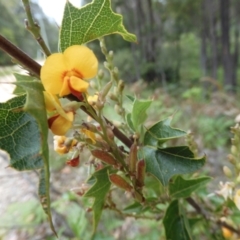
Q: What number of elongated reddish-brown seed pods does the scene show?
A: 4